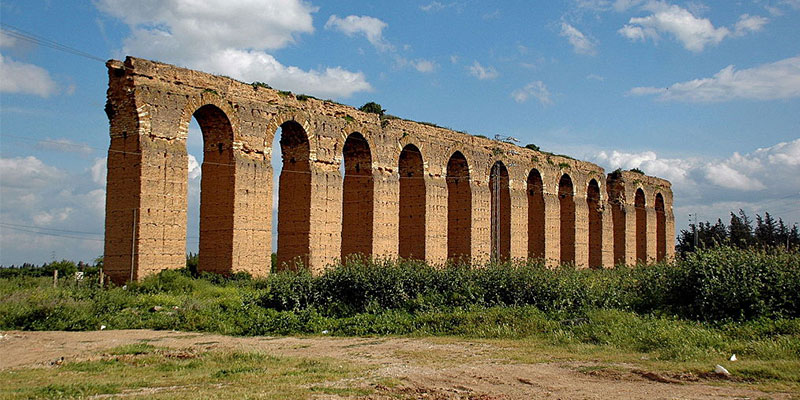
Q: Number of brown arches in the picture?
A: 11